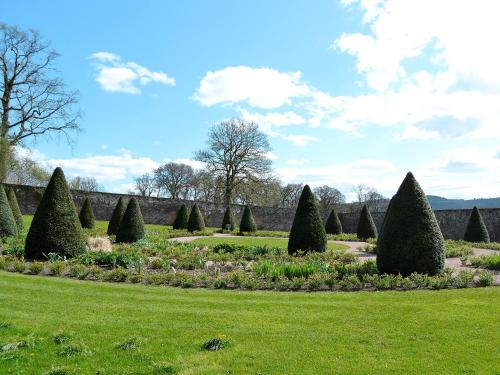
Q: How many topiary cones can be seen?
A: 15